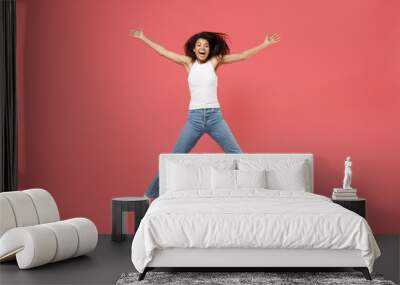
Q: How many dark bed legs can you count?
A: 2